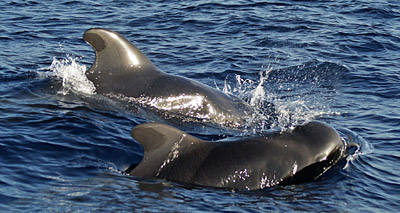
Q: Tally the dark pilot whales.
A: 2